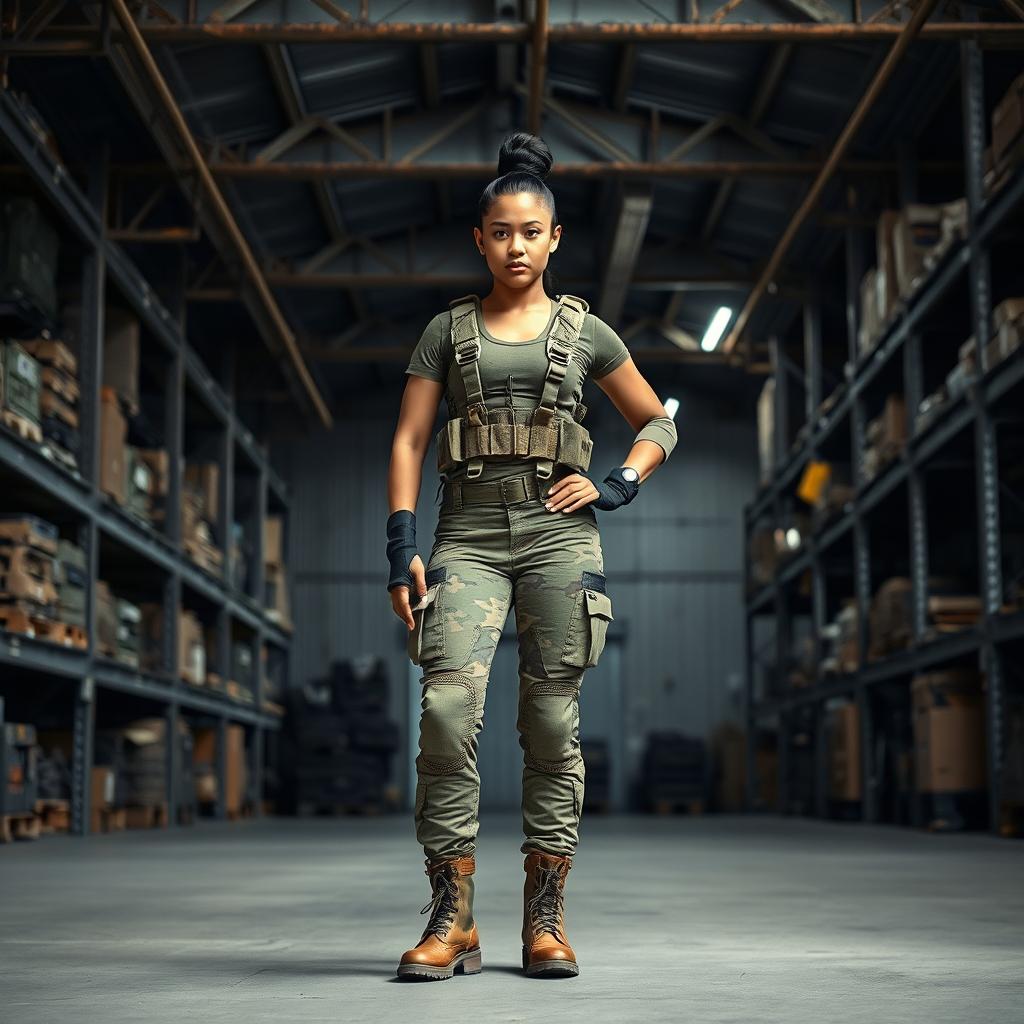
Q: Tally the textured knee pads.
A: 2